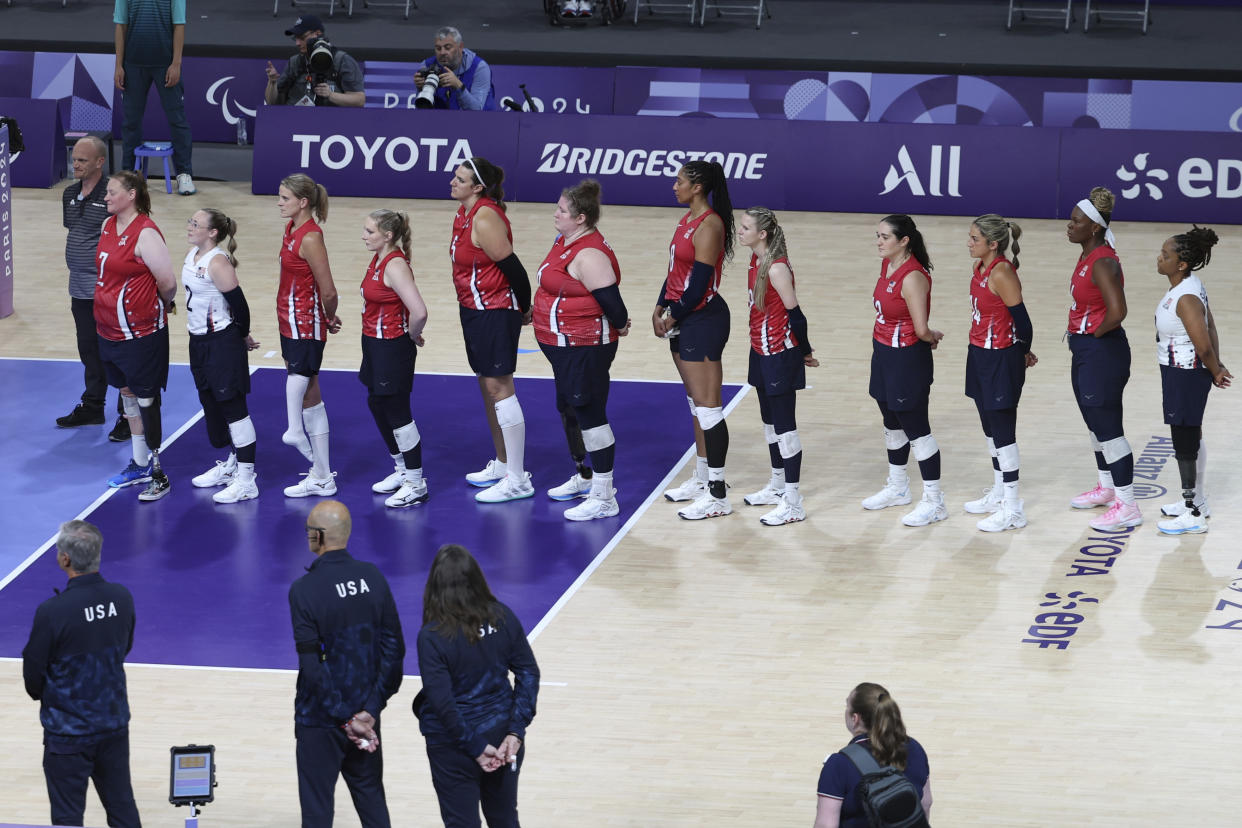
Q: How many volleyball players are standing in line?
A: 12